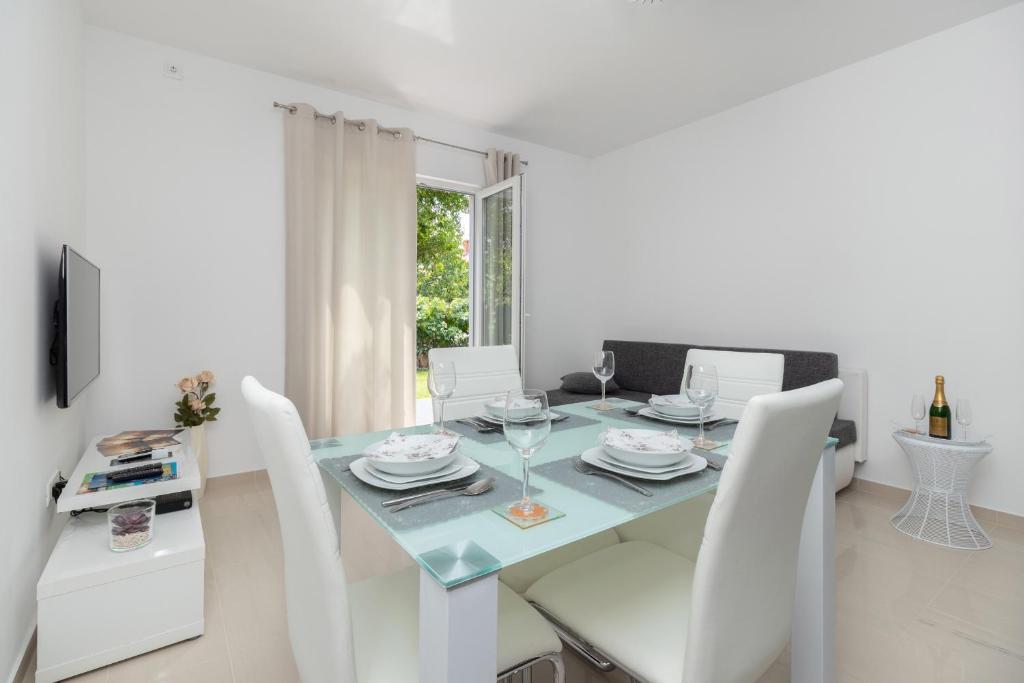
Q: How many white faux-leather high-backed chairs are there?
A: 4